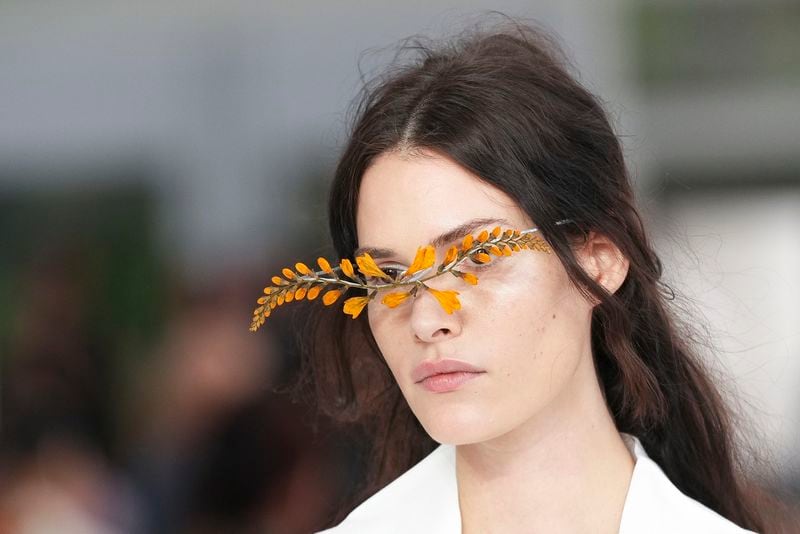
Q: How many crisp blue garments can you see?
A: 0